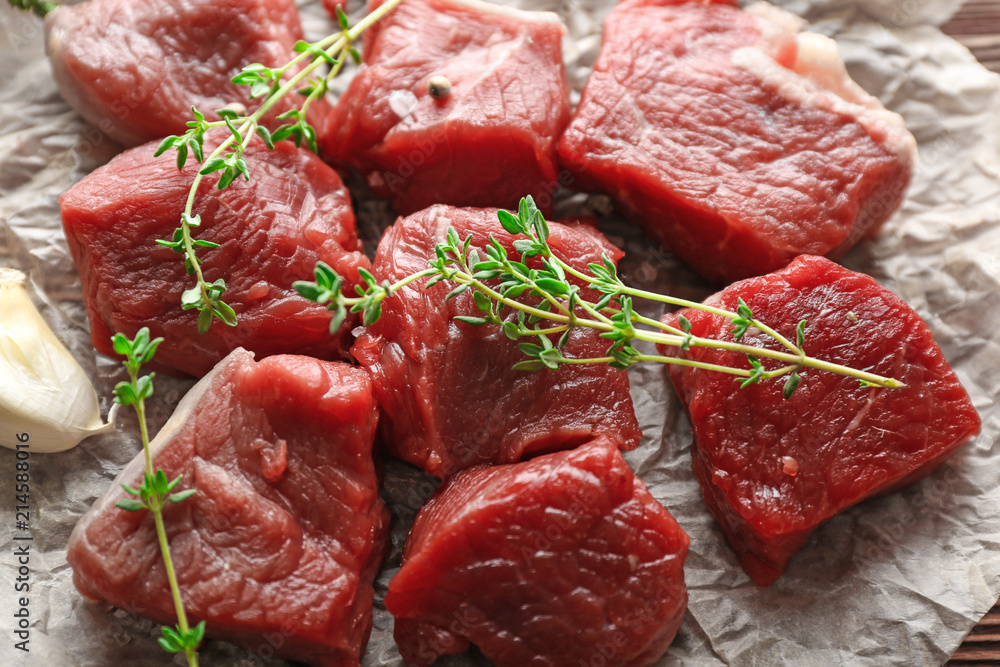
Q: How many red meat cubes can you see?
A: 8